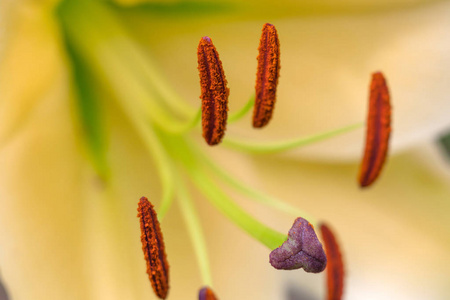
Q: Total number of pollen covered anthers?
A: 6